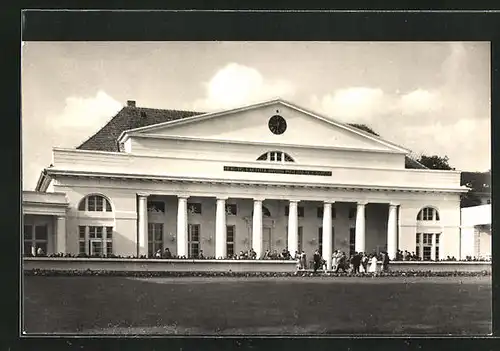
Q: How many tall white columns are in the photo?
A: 8